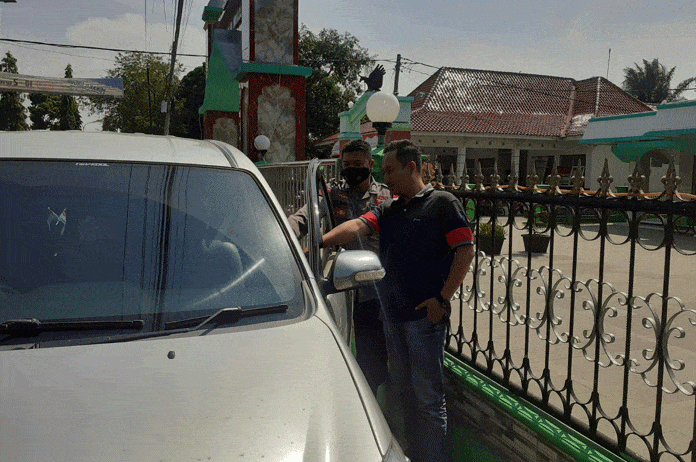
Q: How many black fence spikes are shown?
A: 13